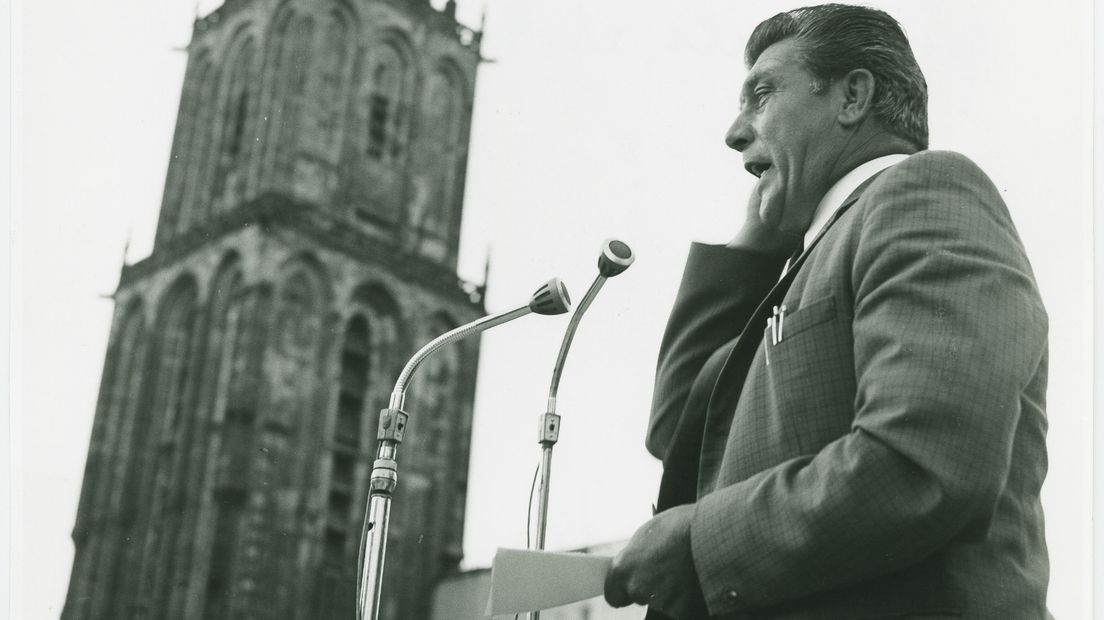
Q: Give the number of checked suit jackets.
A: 1